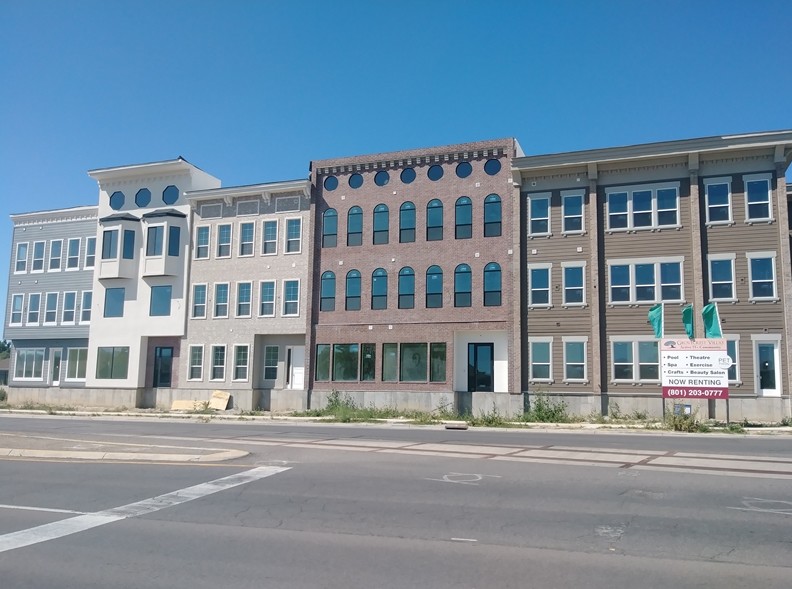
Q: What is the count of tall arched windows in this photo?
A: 14